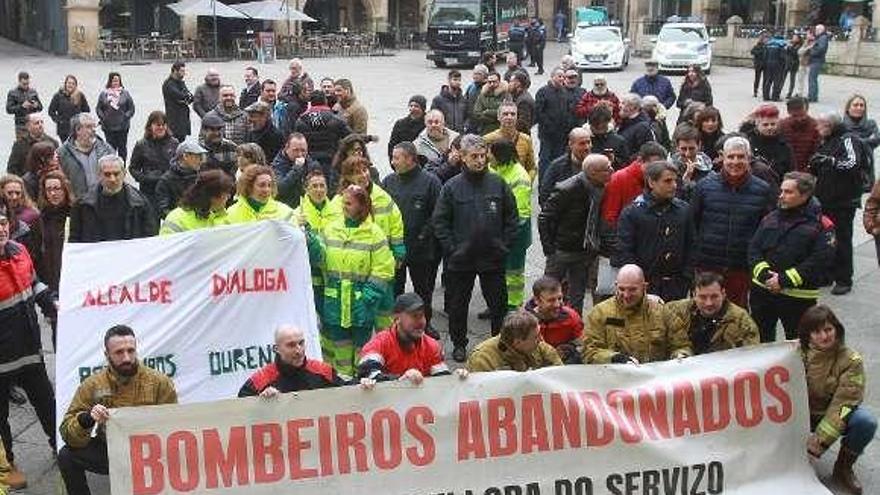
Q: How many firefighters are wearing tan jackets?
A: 5